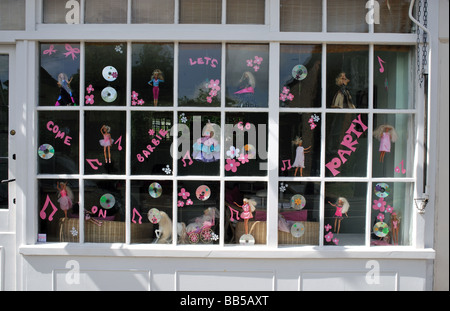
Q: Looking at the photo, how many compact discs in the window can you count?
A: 14